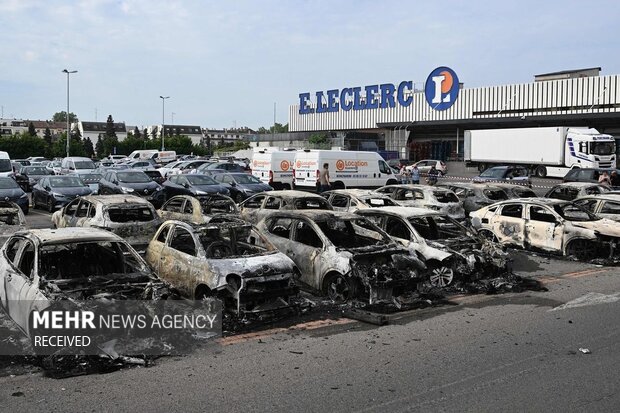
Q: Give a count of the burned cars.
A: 15